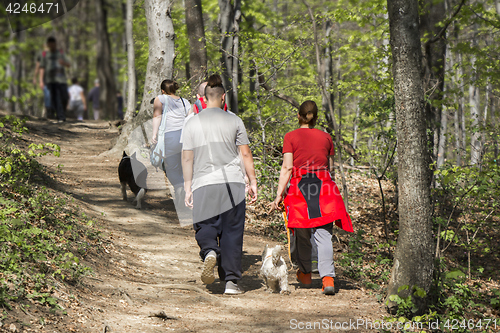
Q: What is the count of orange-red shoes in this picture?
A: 2